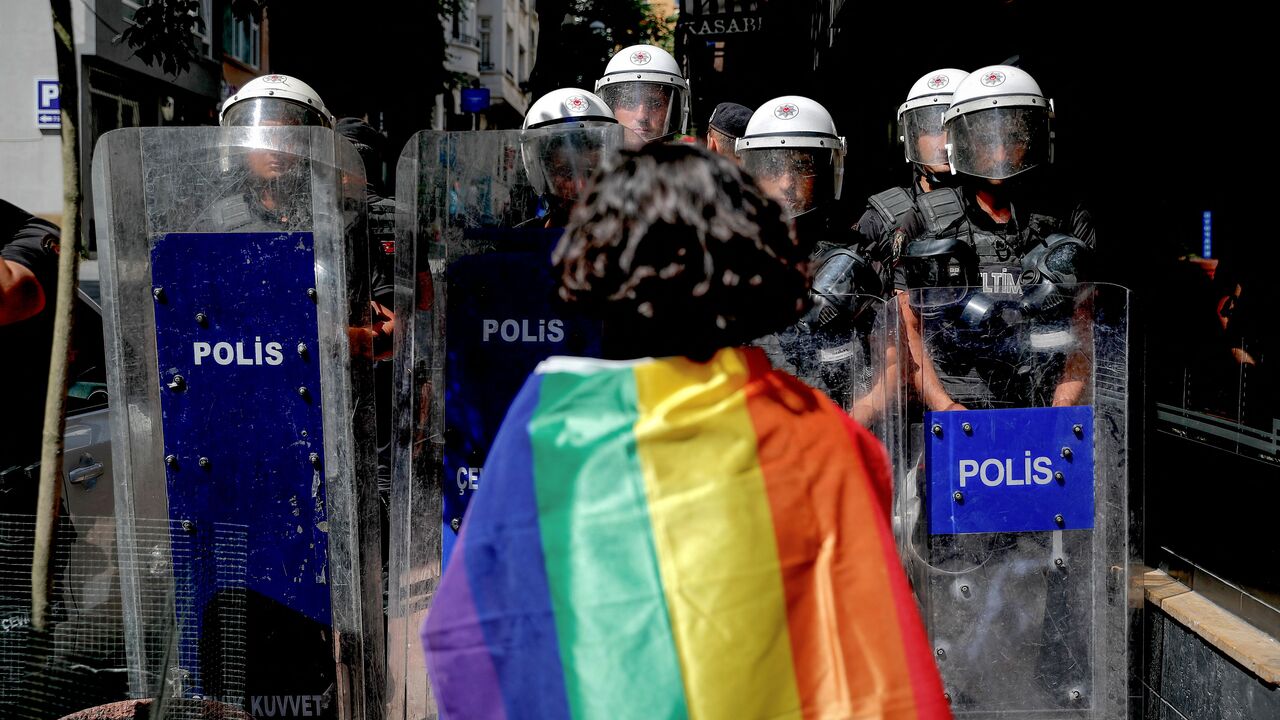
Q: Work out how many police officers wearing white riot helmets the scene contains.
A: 6